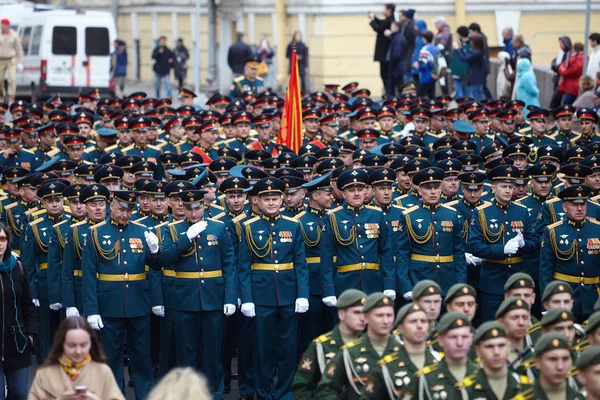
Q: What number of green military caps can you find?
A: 15